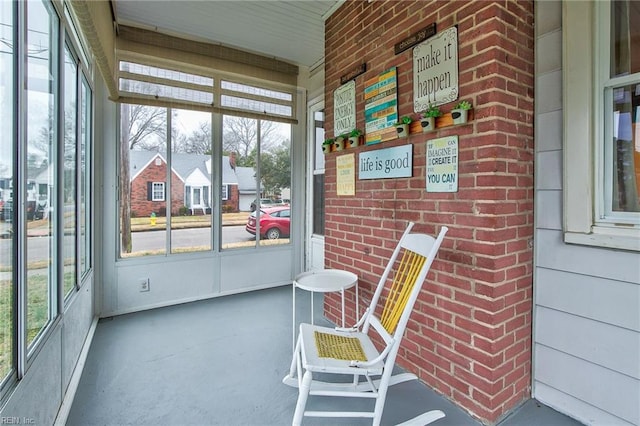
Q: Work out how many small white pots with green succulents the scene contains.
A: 6